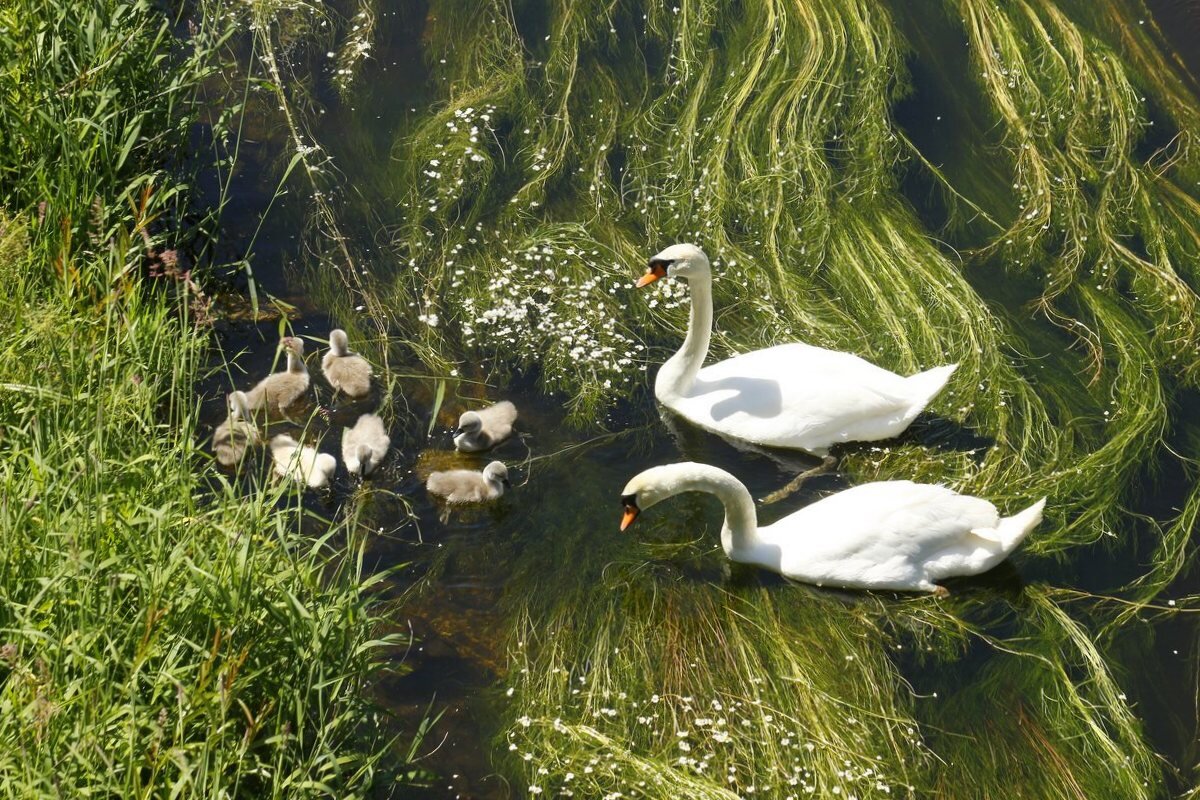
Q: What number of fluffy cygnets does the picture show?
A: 7